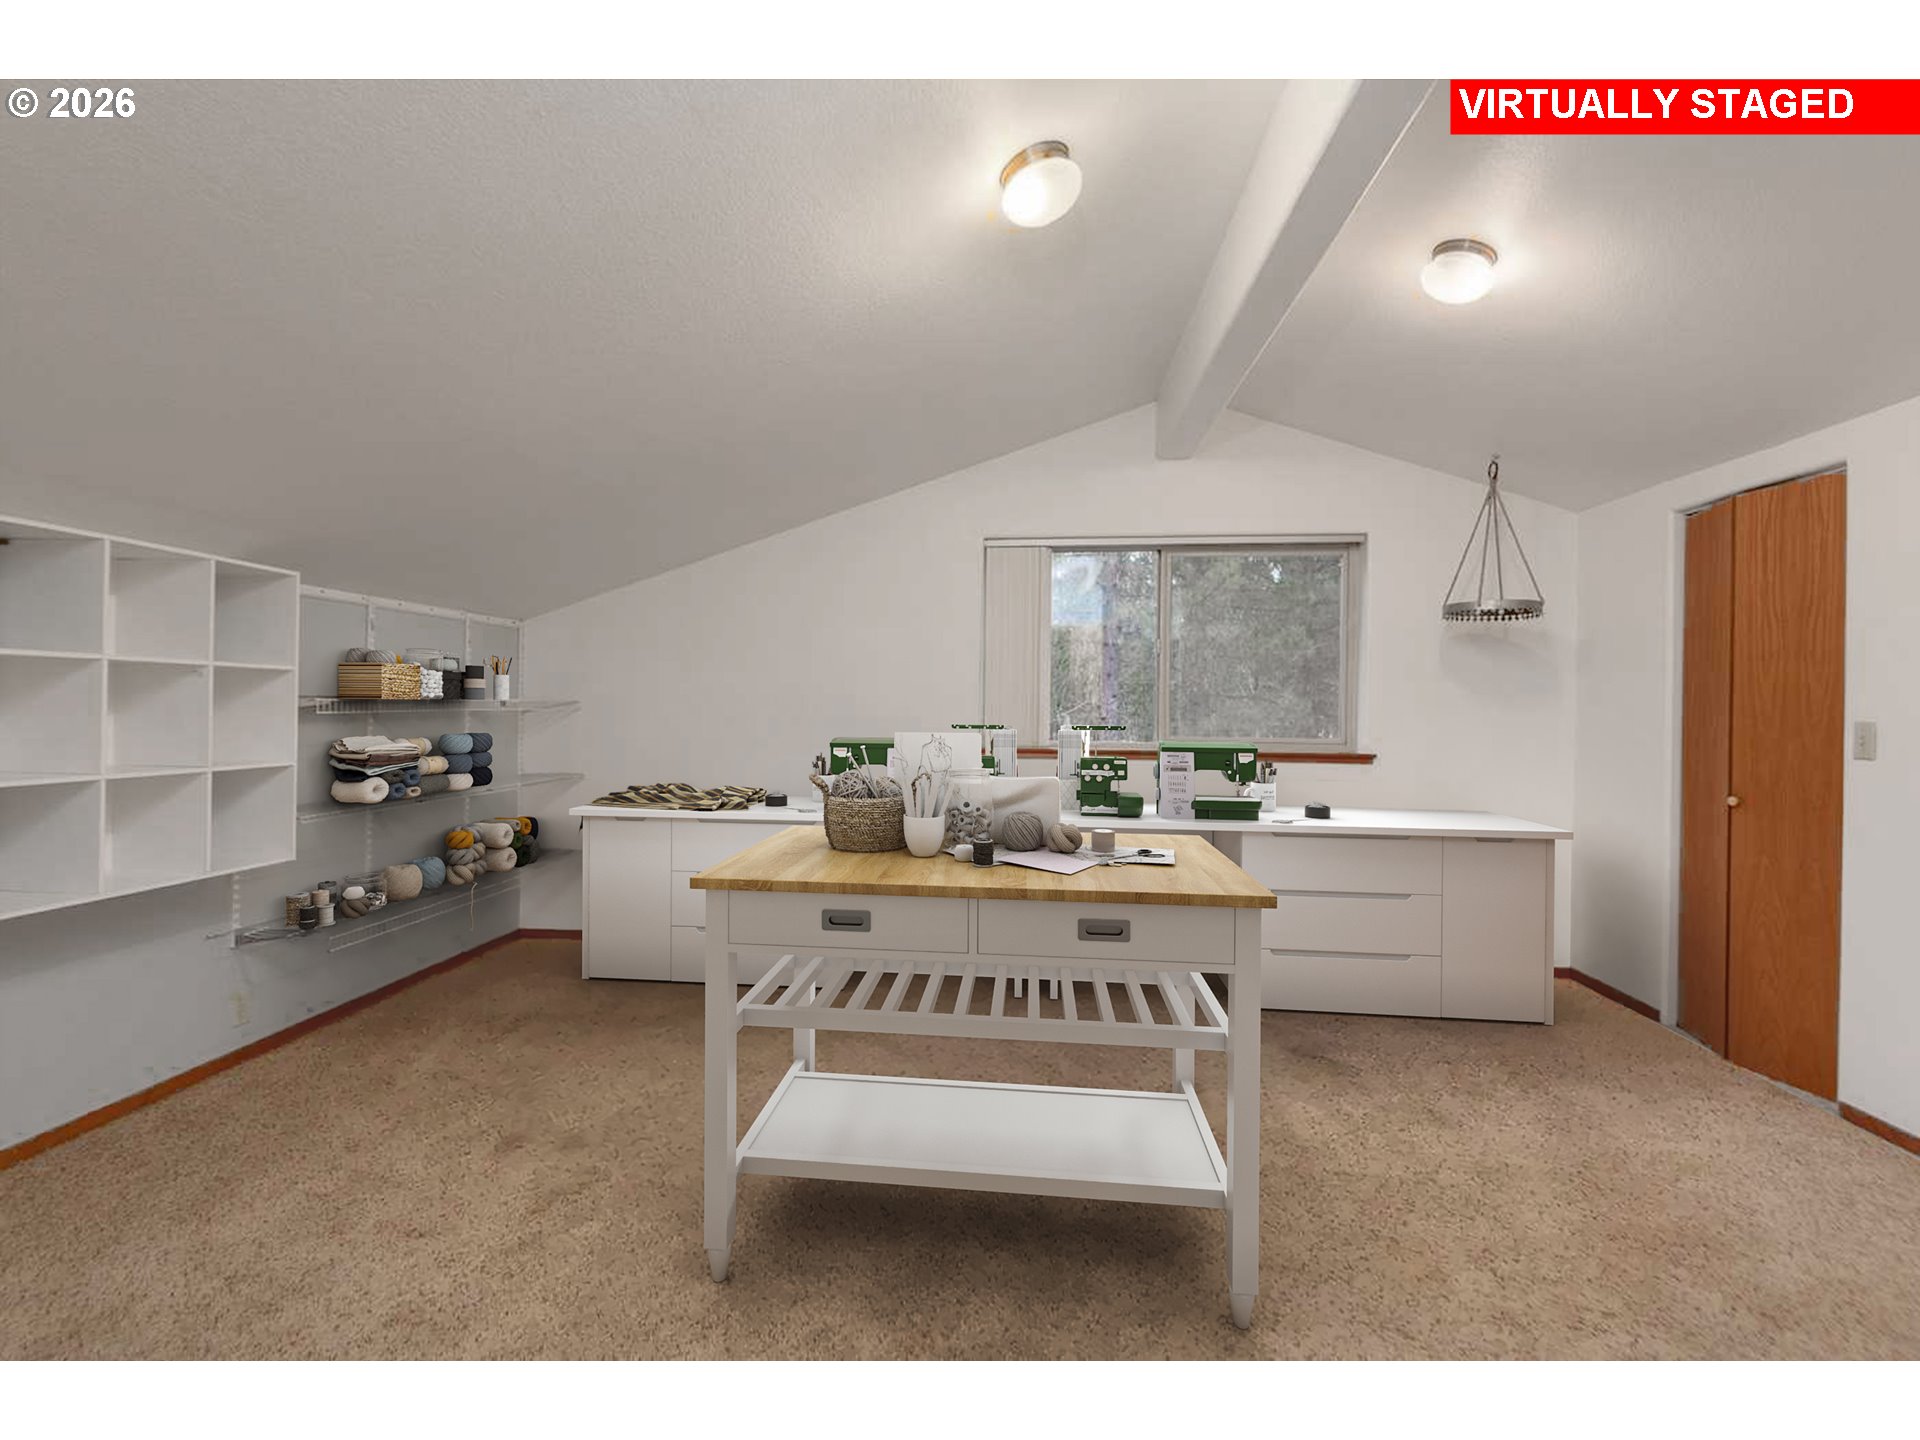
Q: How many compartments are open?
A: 9